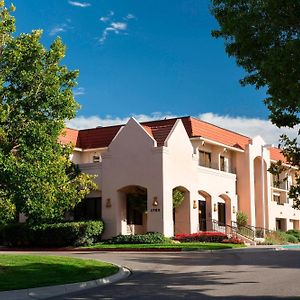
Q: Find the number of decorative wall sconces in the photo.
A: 5